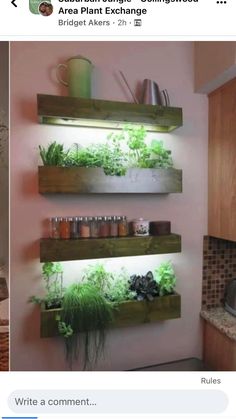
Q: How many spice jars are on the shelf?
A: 8